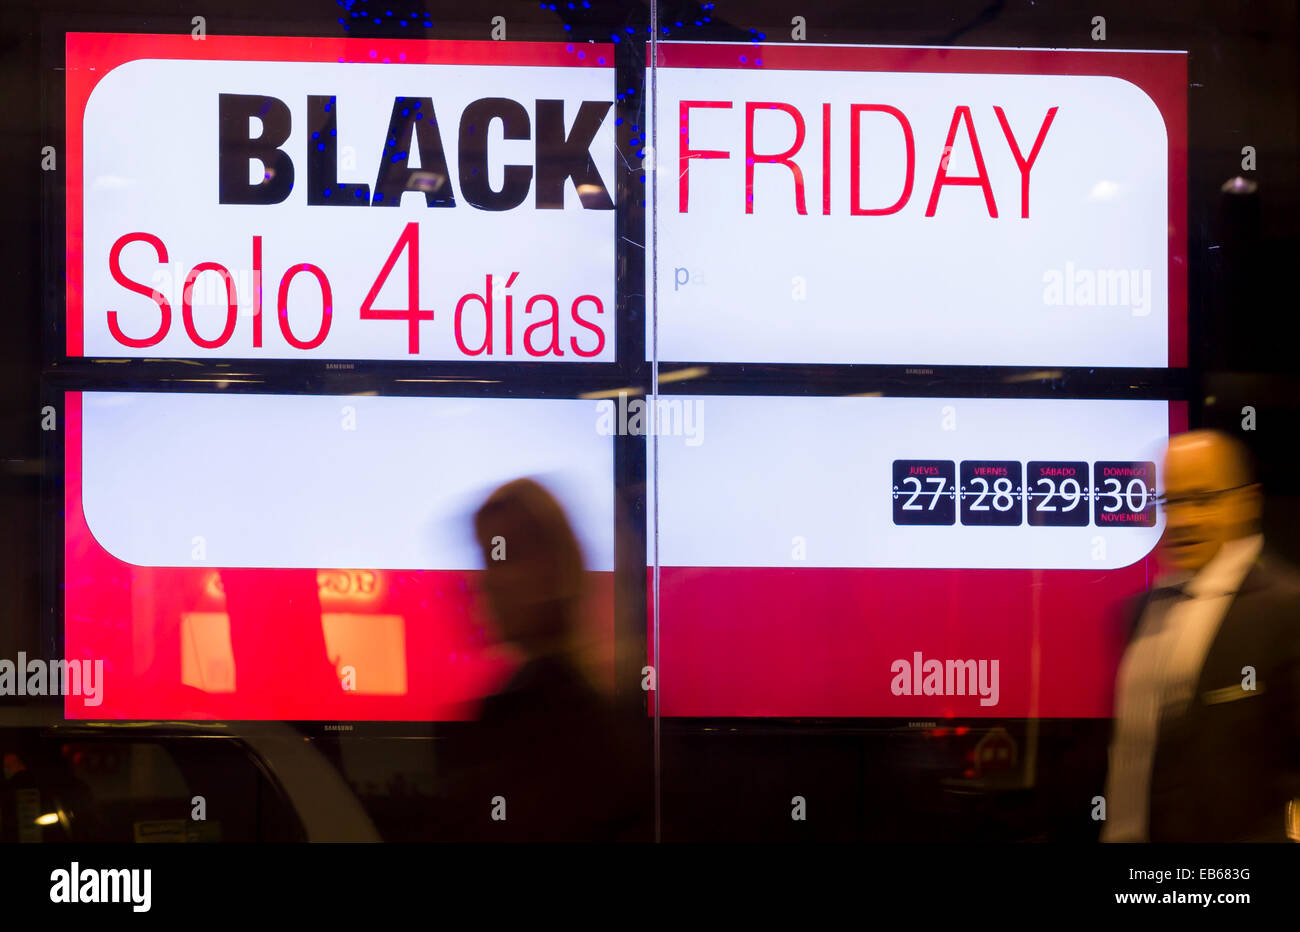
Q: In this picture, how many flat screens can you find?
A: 4